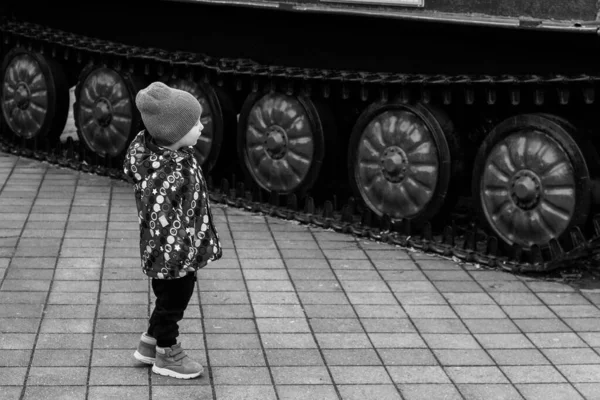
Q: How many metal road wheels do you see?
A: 6